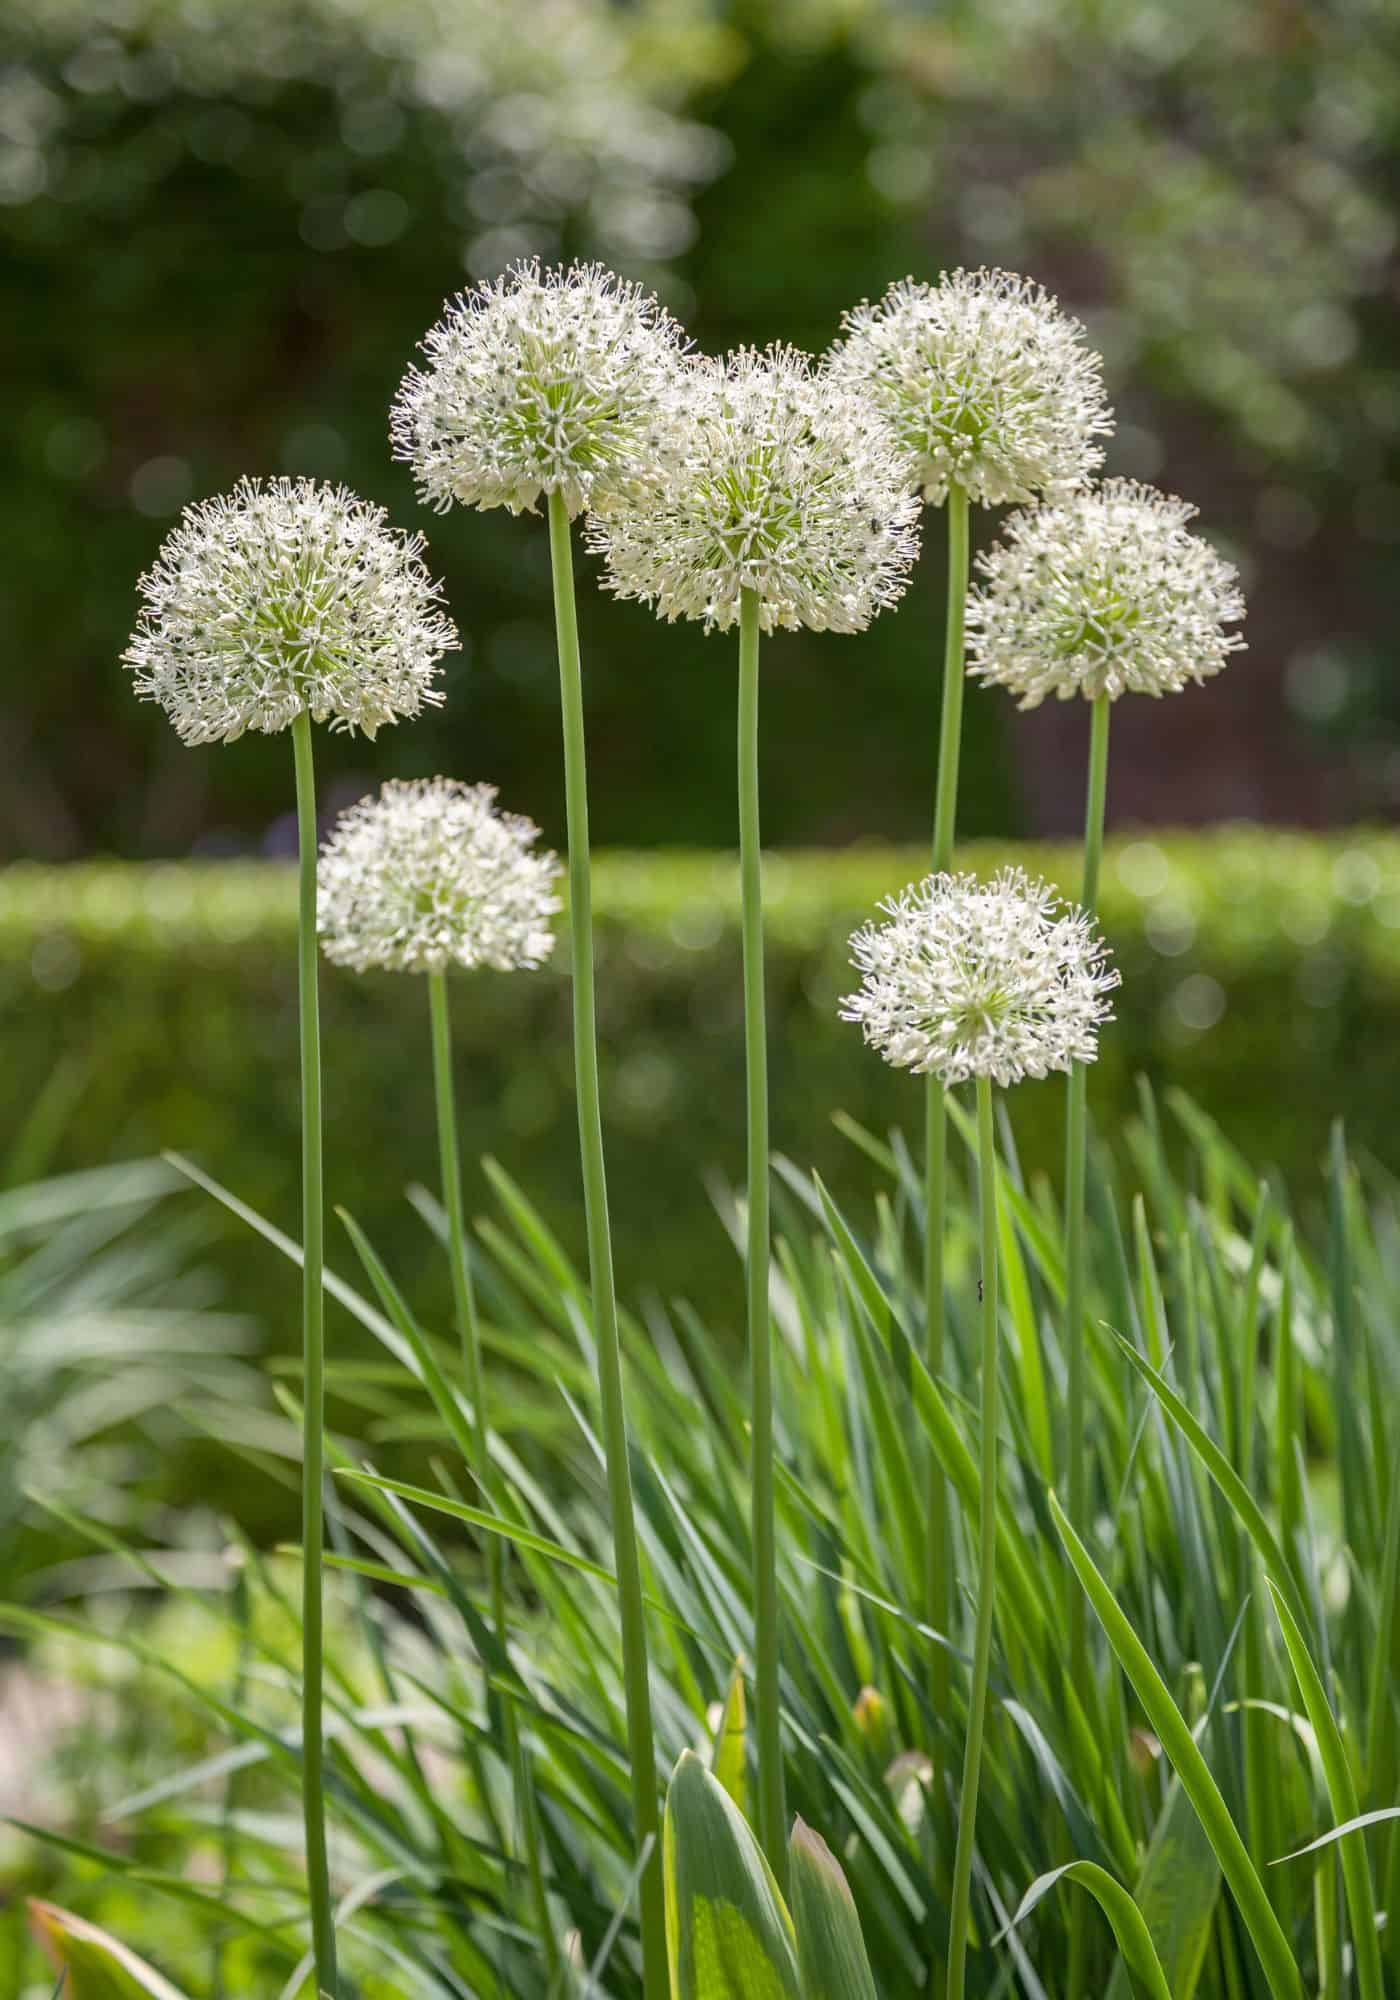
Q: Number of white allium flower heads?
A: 7